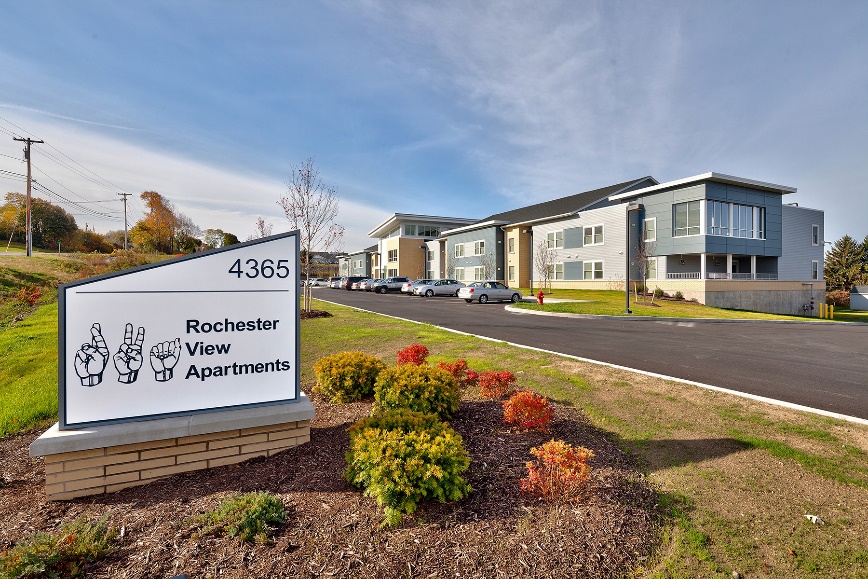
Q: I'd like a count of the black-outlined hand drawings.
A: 3